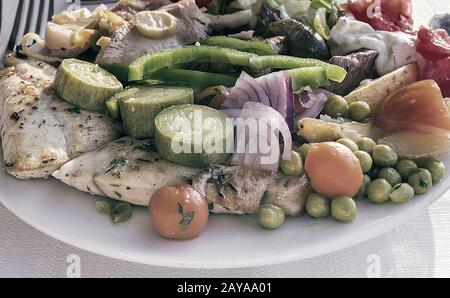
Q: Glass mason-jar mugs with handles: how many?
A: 0